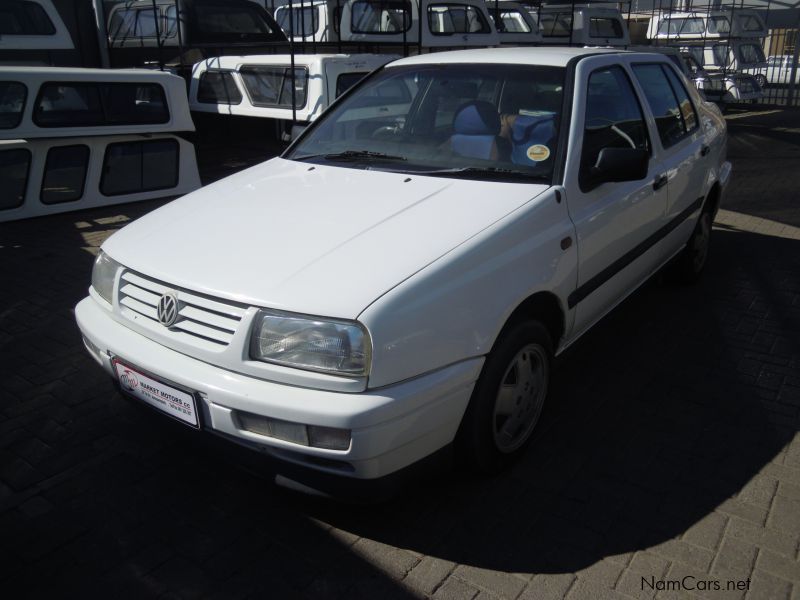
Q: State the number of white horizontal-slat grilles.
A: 1